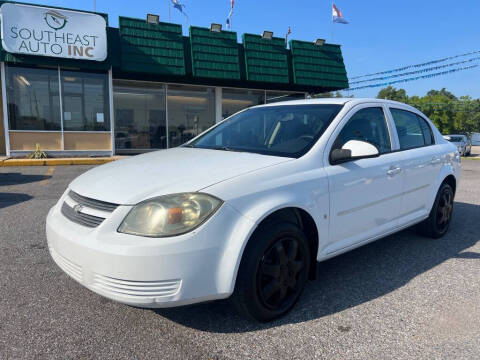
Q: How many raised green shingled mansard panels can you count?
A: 4